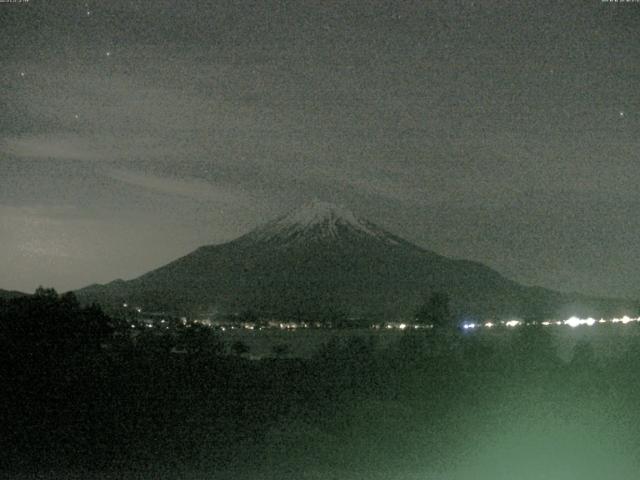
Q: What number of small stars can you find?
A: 5